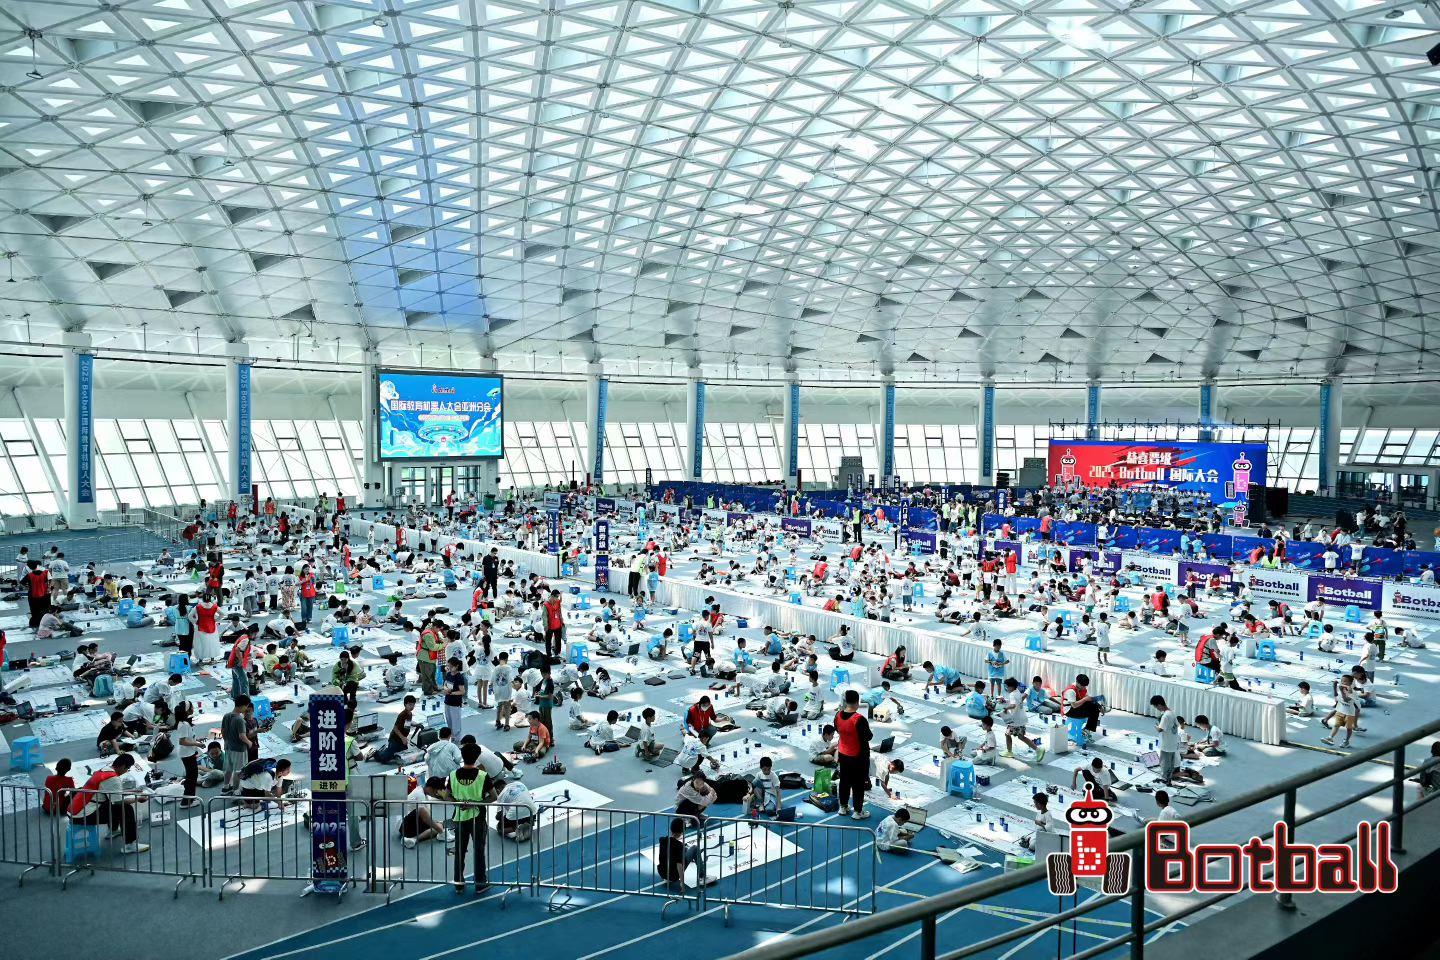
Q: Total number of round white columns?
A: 12